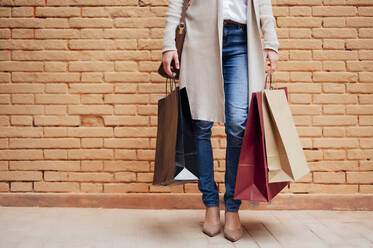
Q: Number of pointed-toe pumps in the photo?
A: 2